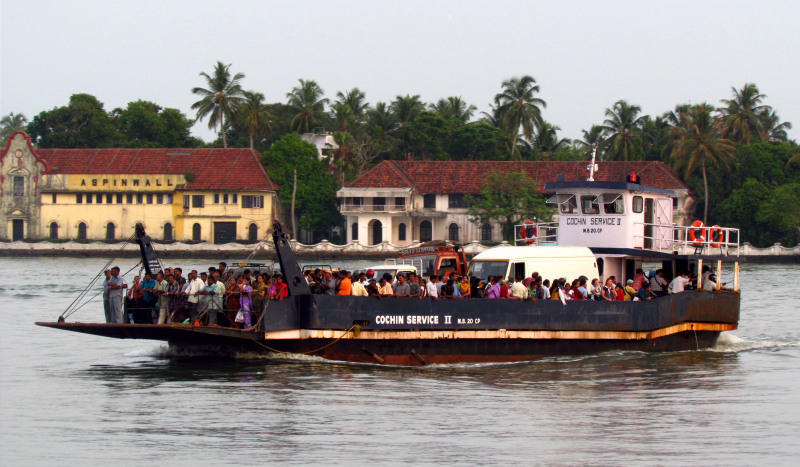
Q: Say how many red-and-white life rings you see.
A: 3